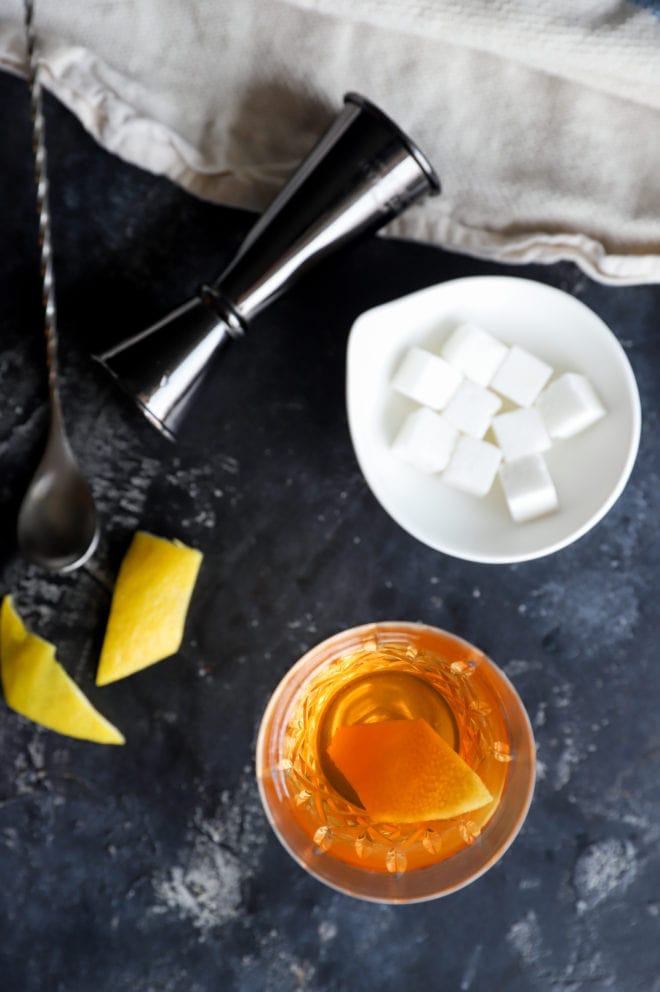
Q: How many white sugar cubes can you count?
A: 9